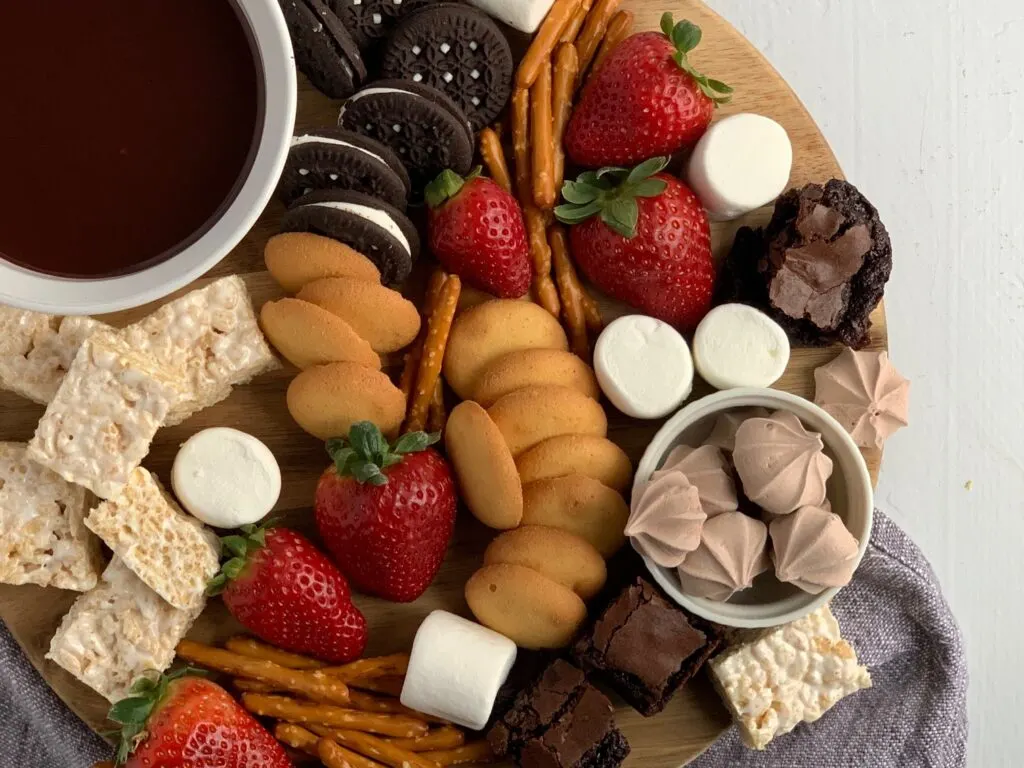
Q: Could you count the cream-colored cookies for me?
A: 12